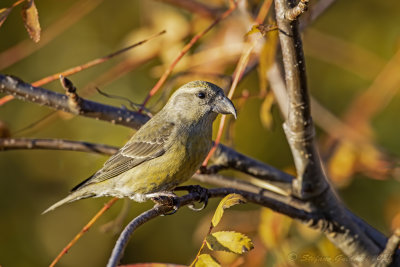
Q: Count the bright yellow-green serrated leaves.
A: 3